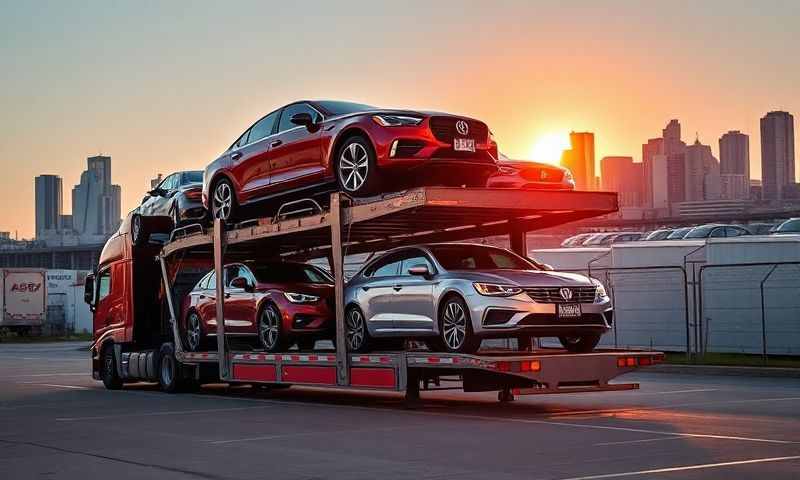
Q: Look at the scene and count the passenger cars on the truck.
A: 5